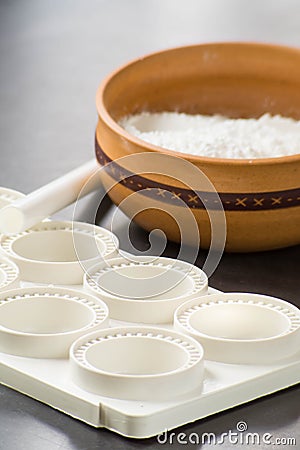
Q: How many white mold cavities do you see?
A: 7